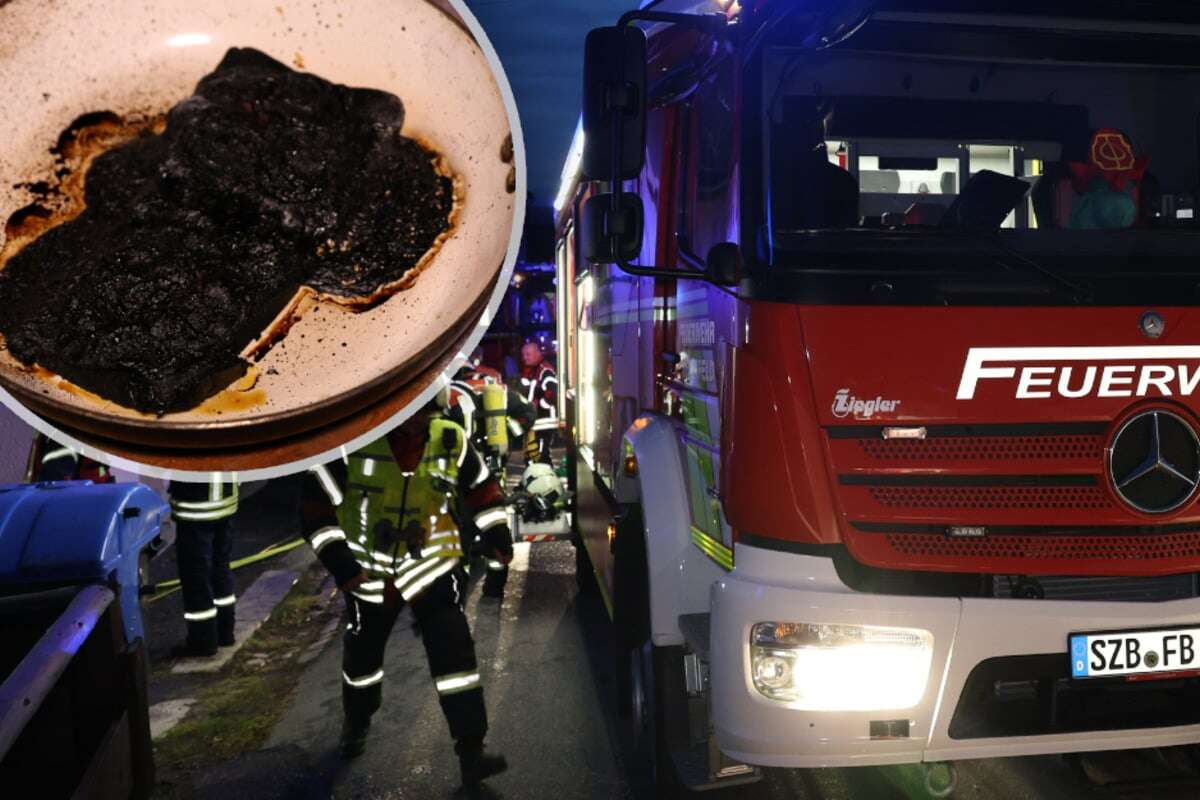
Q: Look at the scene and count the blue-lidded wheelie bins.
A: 1